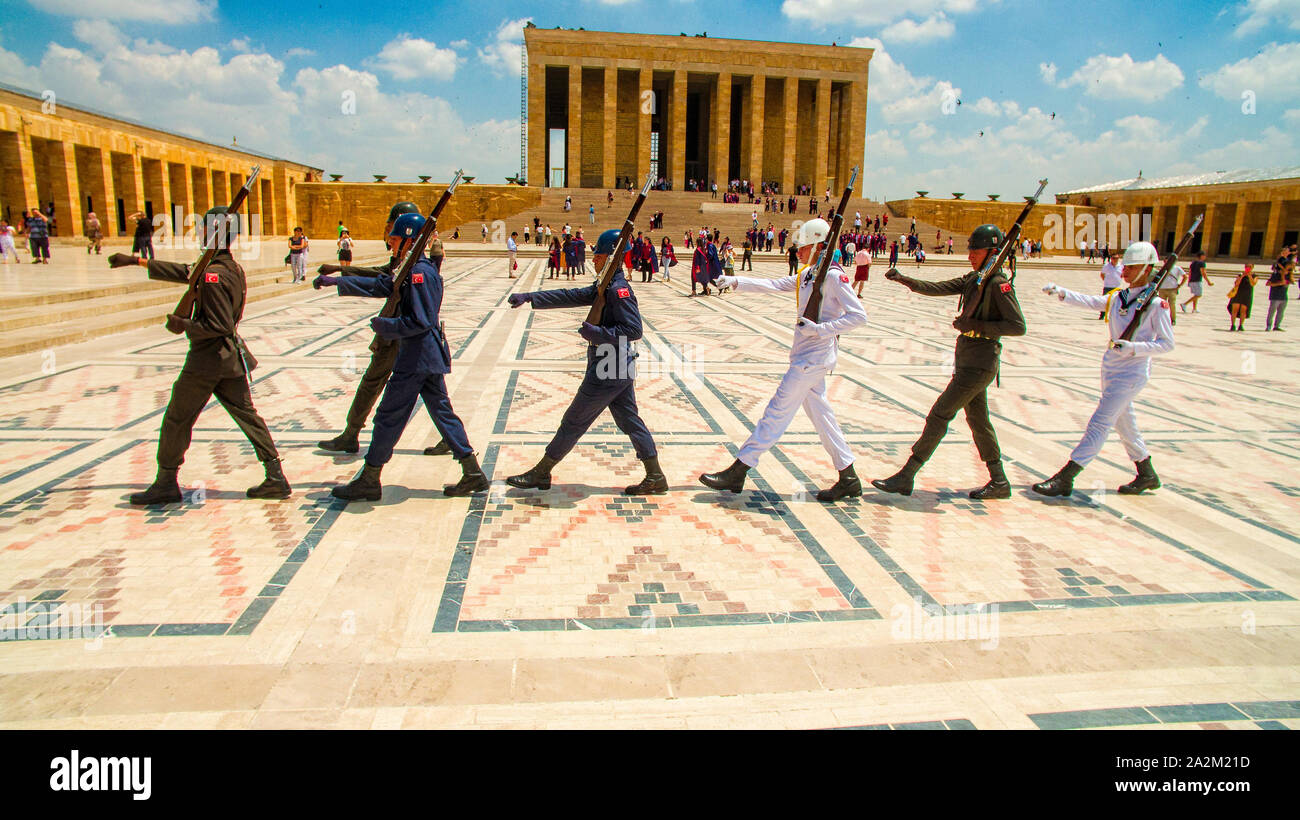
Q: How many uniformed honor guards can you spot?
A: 7